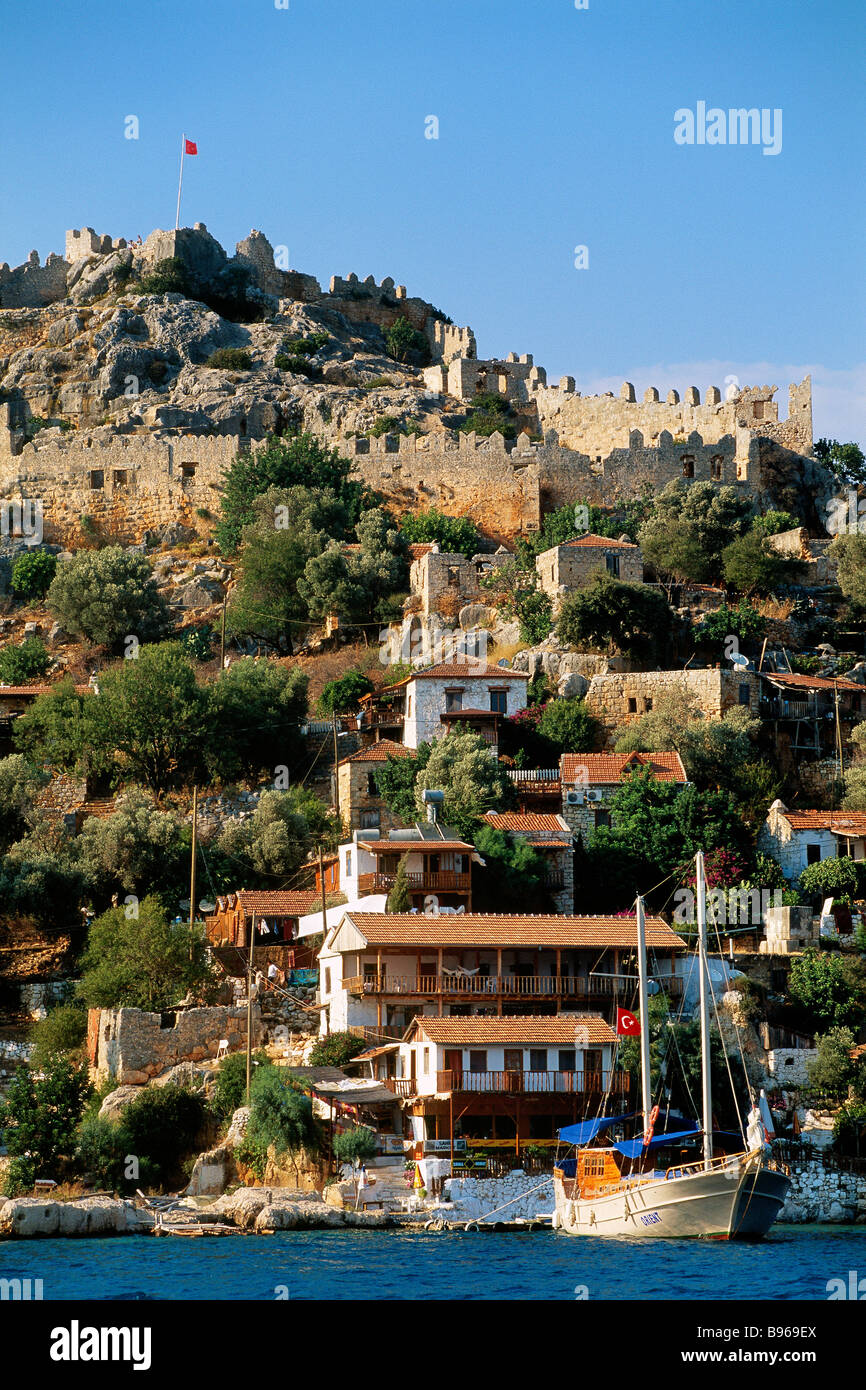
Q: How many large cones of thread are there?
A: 0